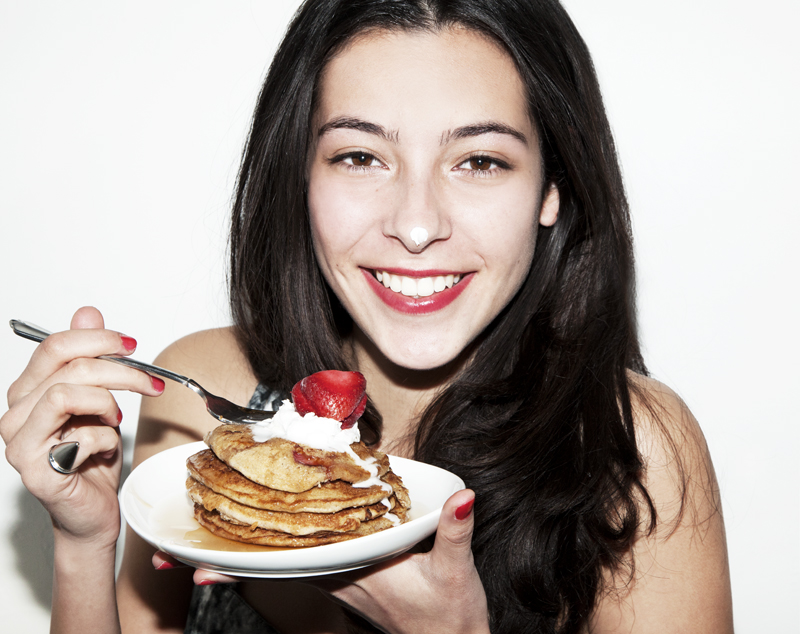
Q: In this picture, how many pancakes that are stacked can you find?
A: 4